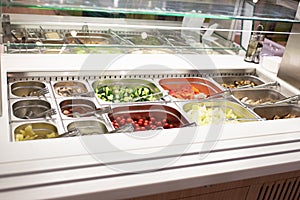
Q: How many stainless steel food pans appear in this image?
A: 13